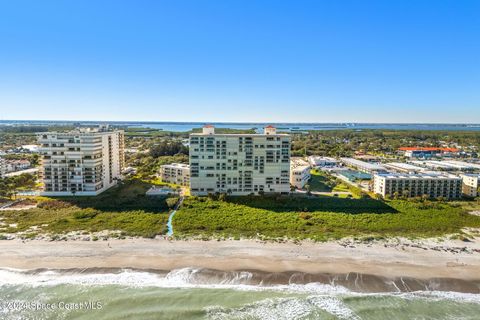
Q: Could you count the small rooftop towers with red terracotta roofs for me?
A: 2